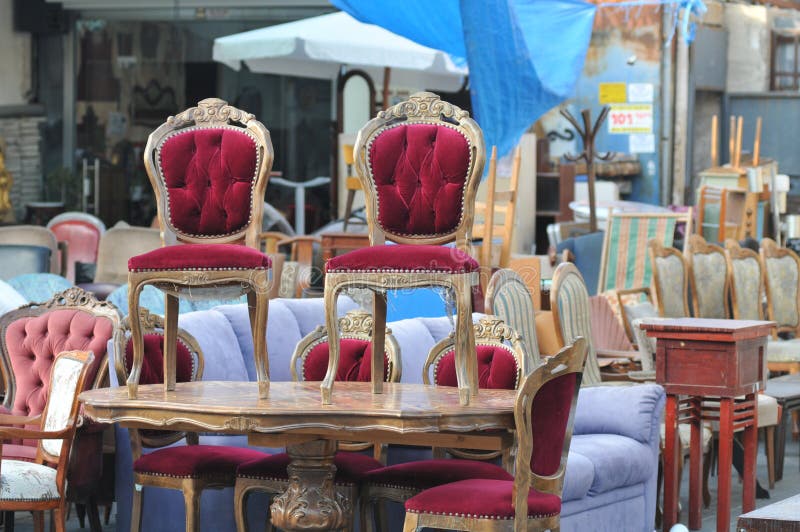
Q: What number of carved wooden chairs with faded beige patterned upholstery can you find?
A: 4